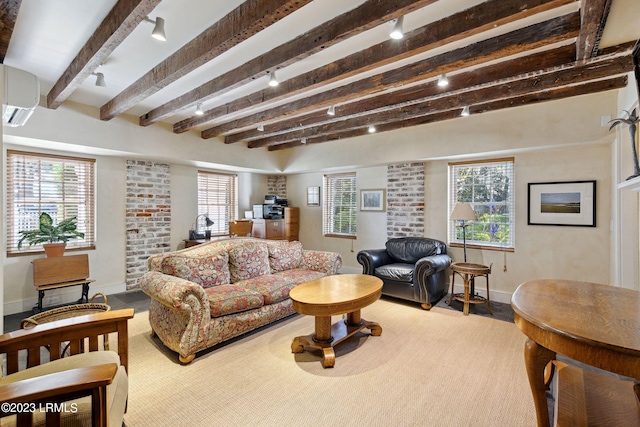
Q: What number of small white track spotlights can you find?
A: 11